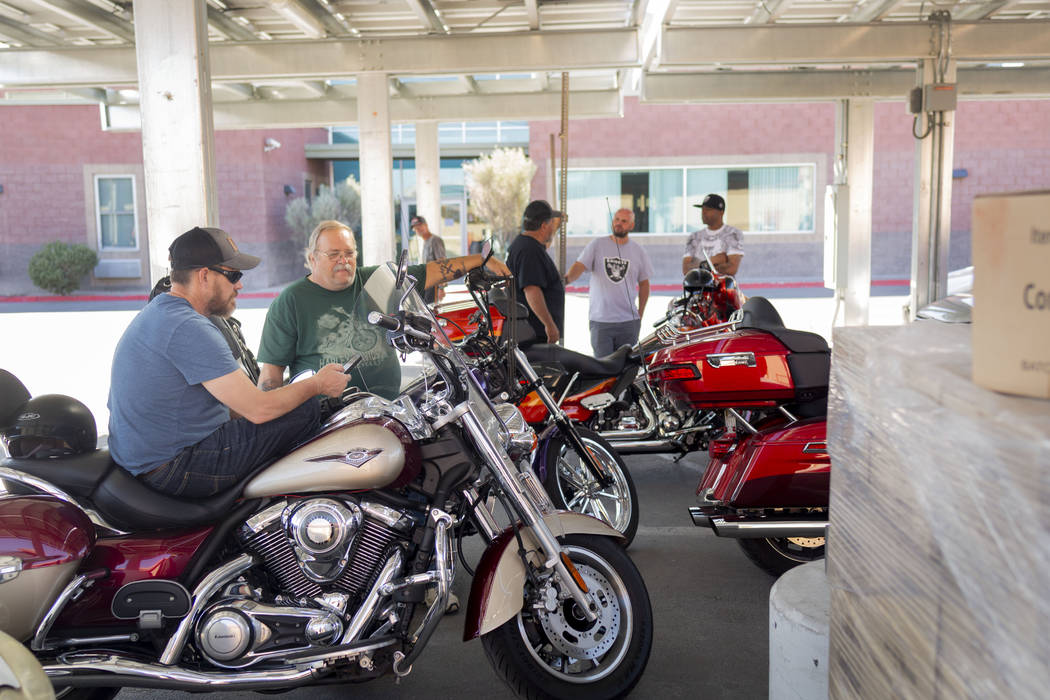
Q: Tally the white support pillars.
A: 5